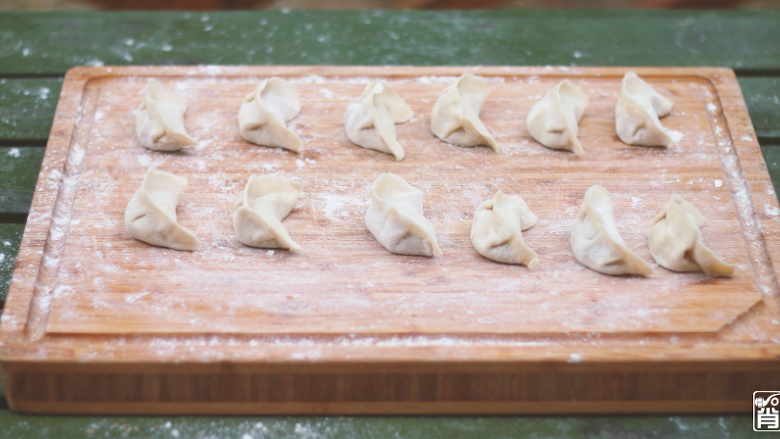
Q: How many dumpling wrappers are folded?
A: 12